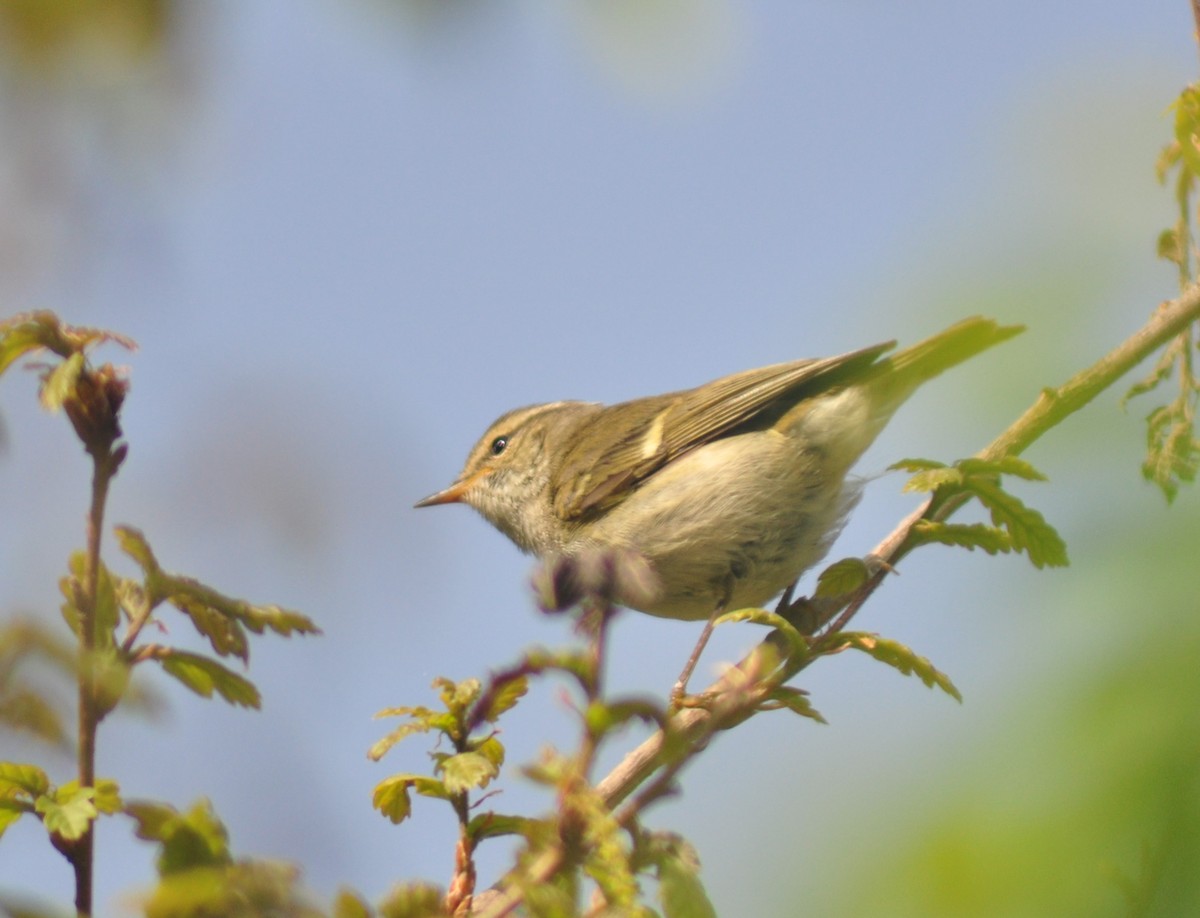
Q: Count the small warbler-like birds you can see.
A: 1